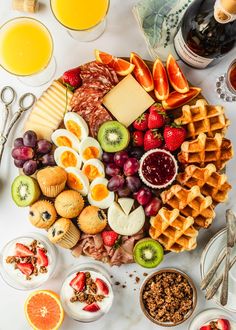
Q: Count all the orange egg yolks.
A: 7